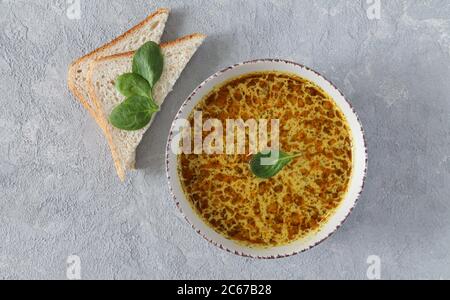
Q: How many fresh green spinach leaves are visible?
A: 4